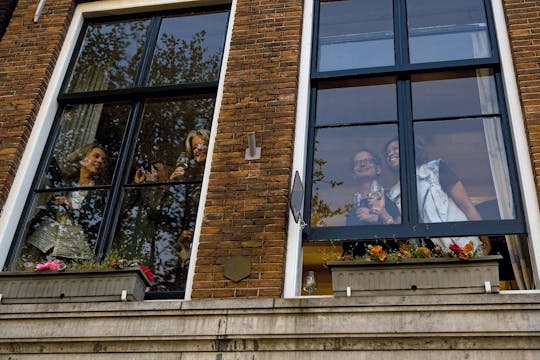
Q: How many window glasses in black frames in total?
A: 12